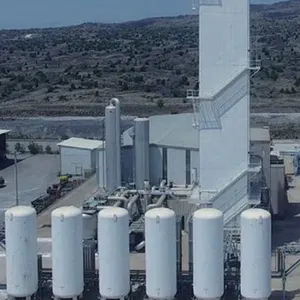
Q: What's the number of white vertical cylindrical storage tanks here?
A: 6